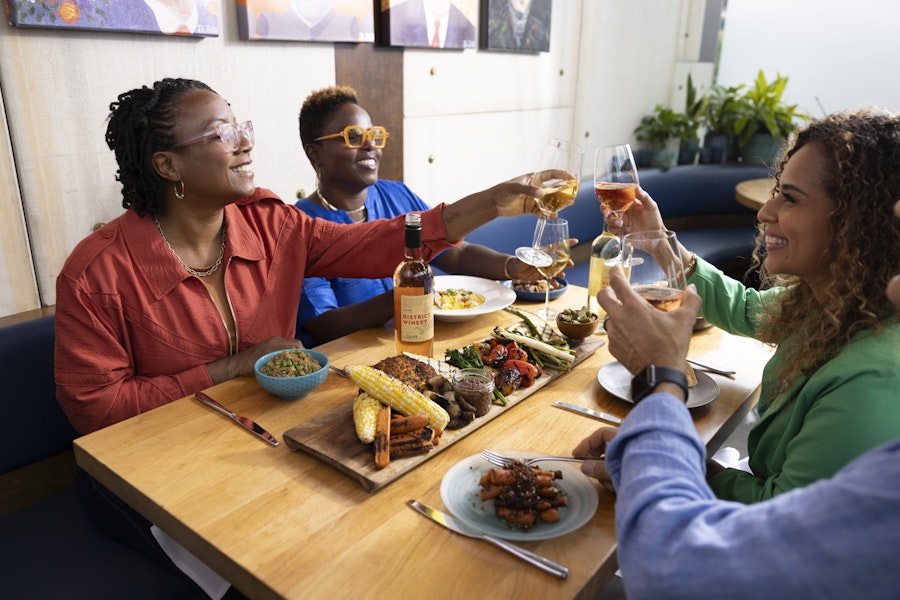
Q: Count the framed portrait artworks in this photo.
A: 4